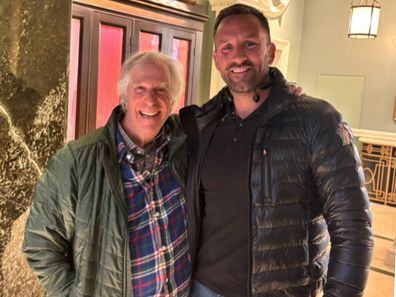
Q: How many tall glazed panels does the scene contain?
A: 4